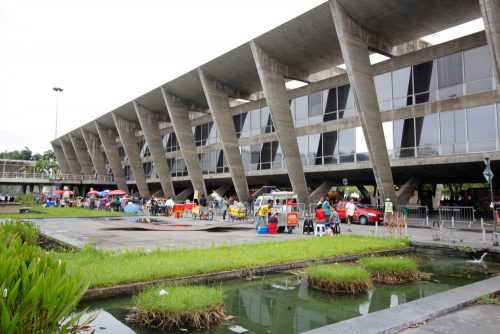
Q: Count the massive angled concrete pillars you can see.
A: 12